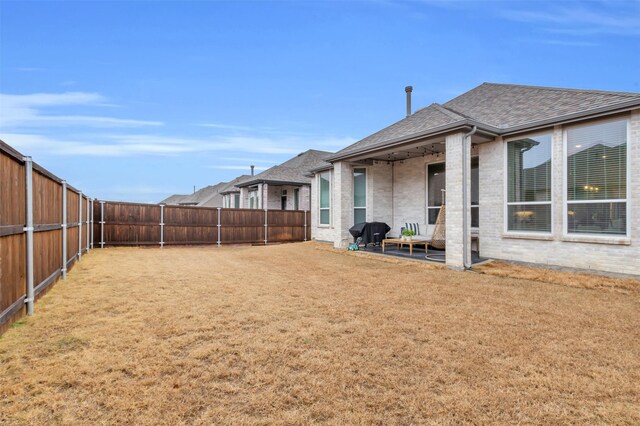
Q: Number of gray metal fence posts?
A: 10